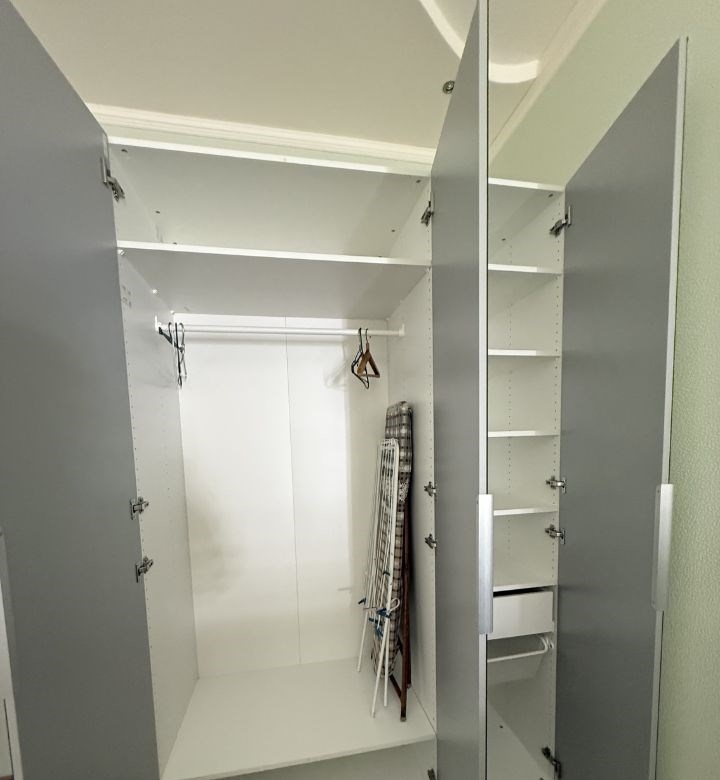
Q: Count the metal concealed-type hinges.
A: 11